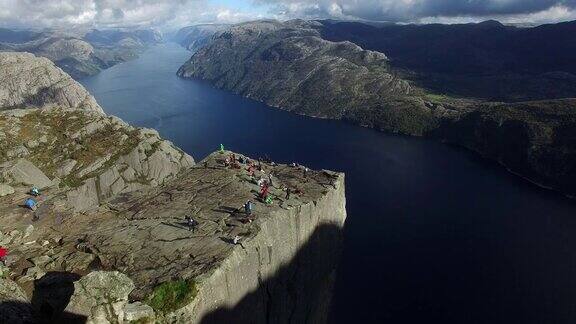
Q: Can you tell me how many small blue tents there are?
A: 2